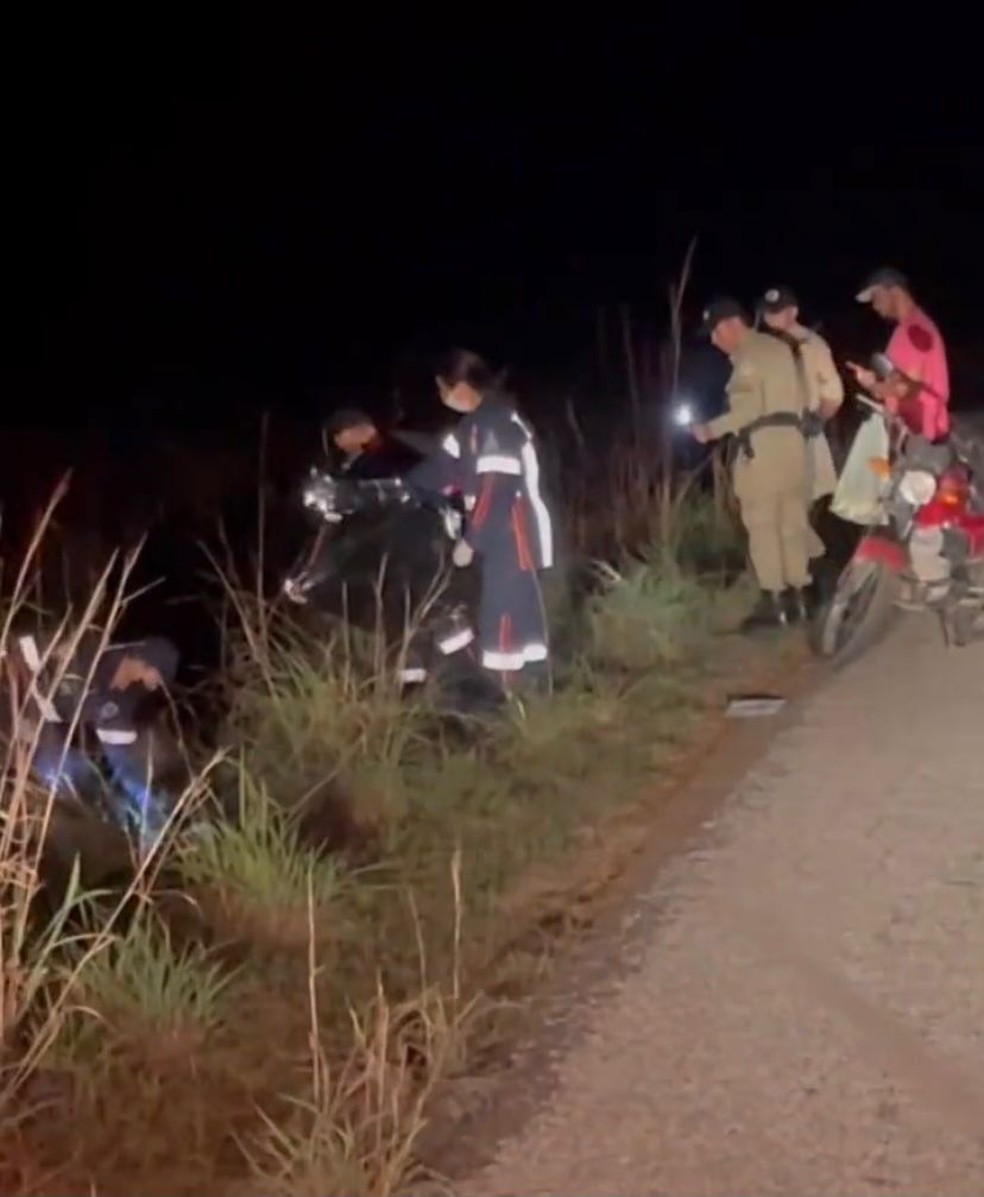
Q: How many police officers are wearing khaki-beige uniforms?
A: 2